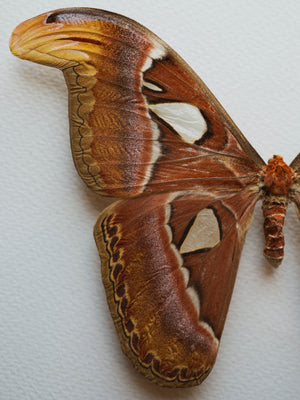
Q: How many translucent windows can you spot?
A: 3